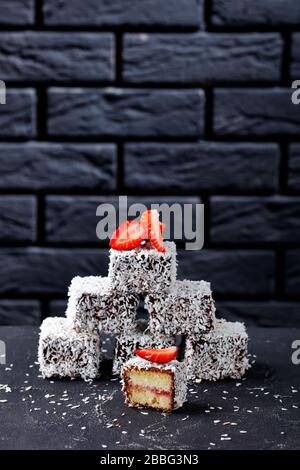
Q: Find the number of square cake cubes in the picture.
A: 7